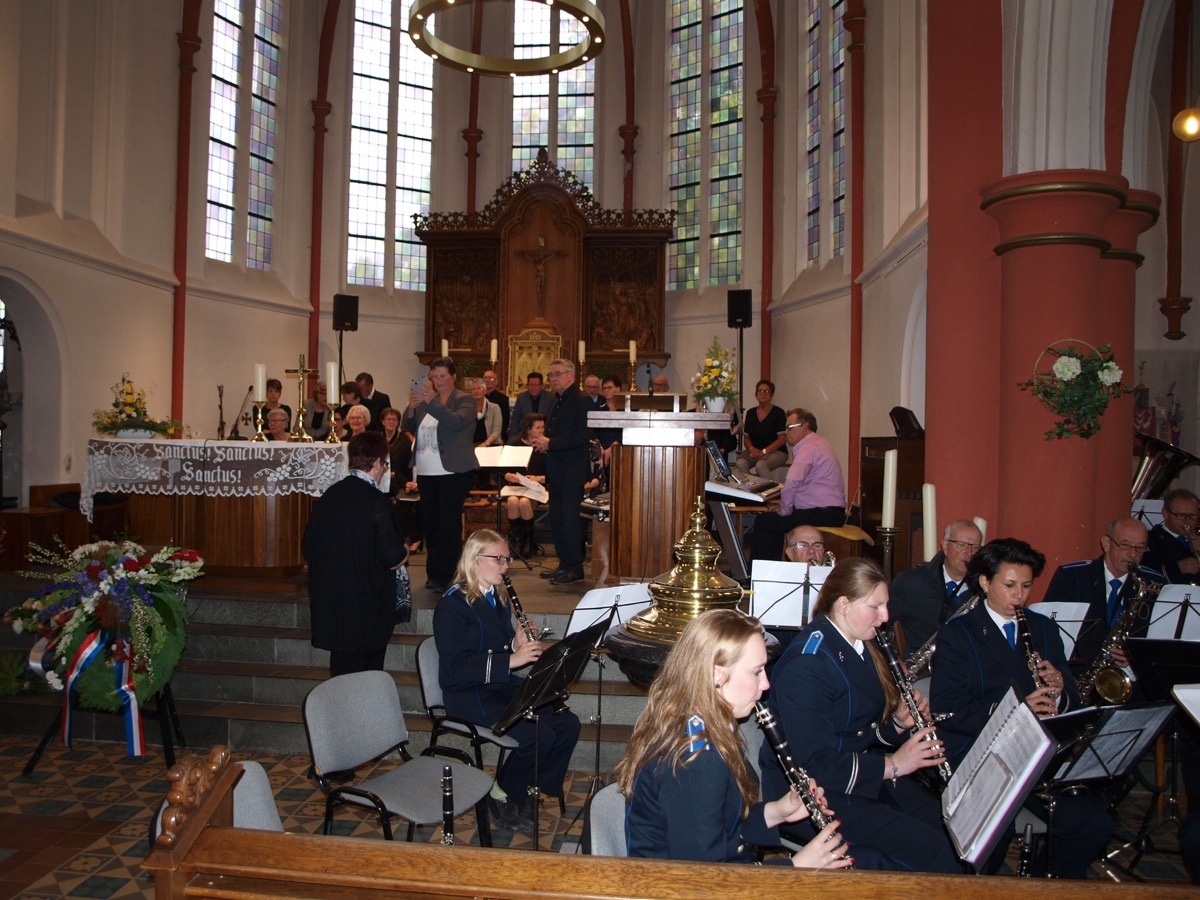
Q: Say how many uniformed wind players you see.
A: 8